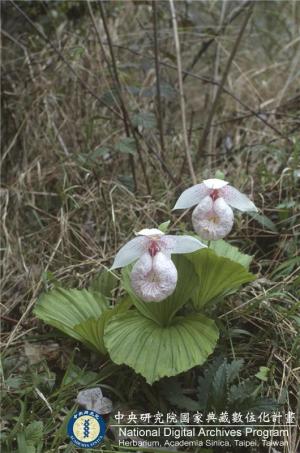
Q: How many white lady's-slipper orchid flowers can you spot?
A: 2